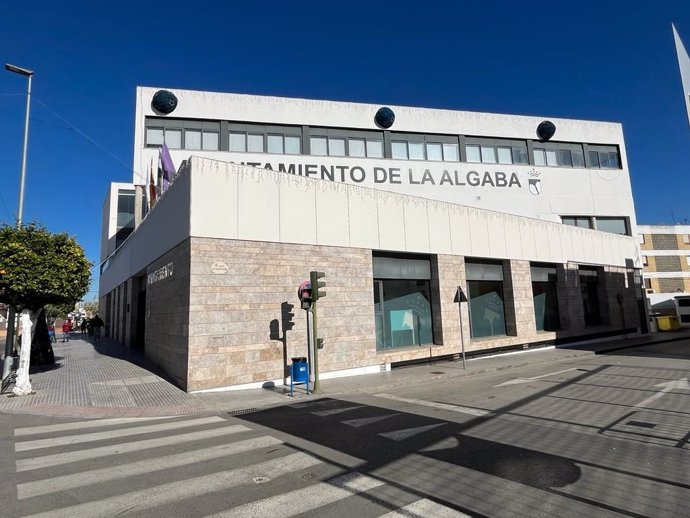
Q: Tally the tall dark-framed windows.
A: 4